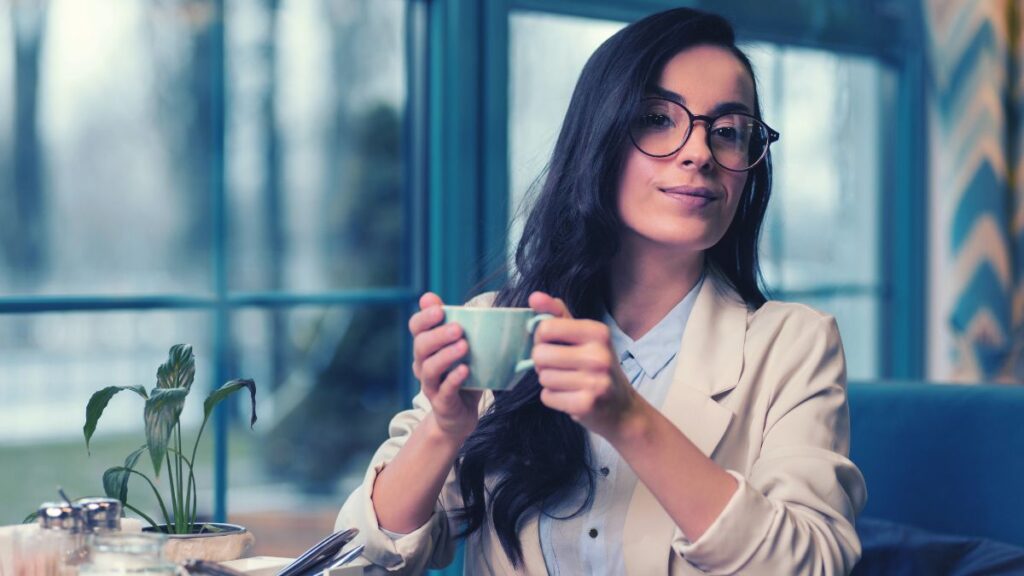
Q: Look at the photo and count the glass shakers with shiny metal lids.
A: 2